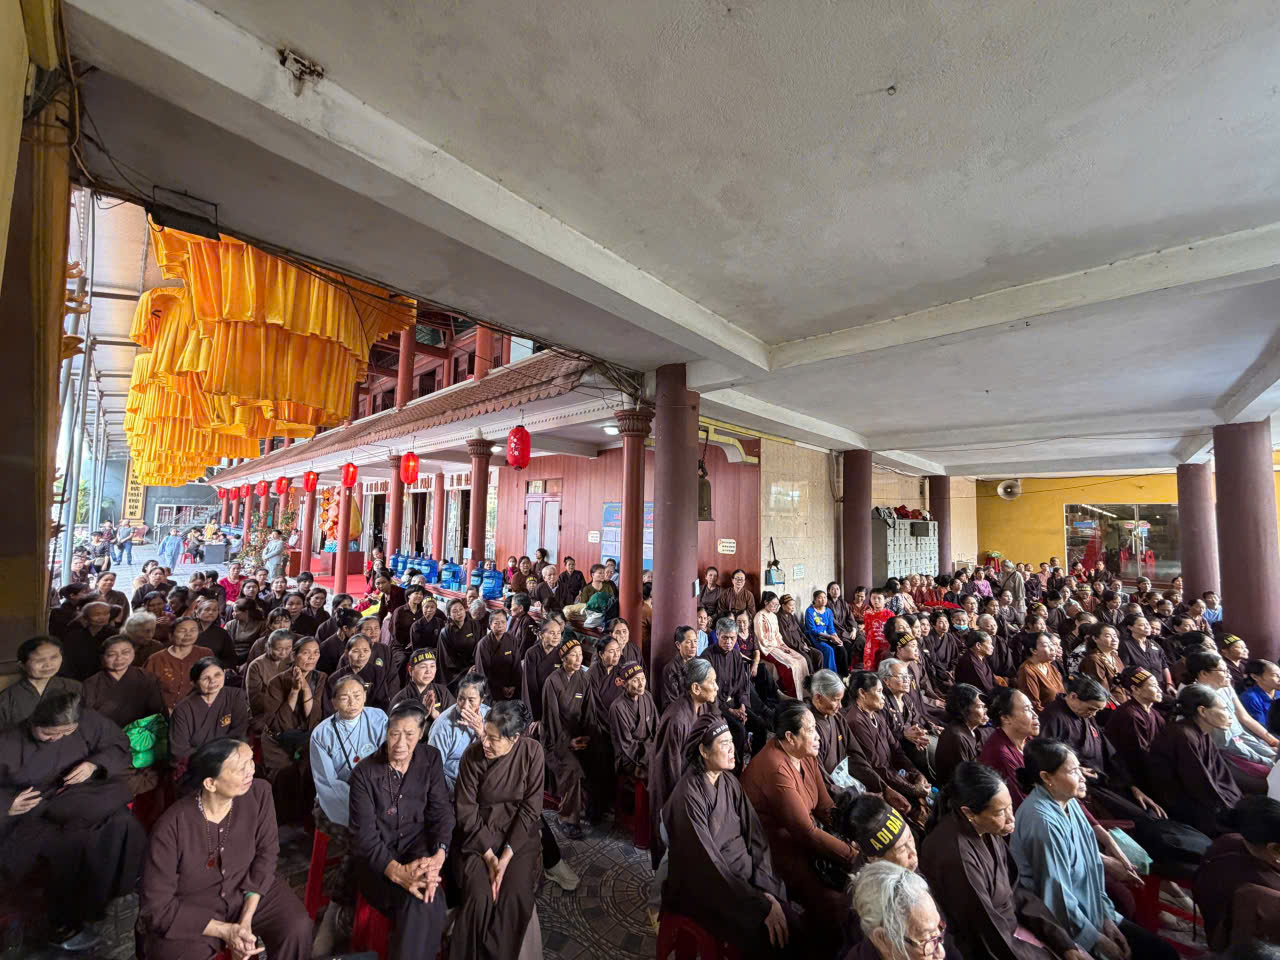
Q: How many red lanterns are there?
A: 9